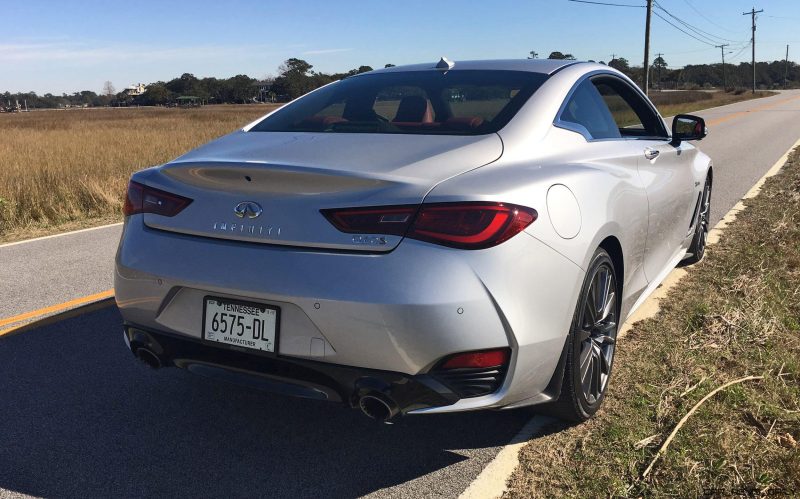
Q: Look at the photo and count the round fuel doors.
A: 1